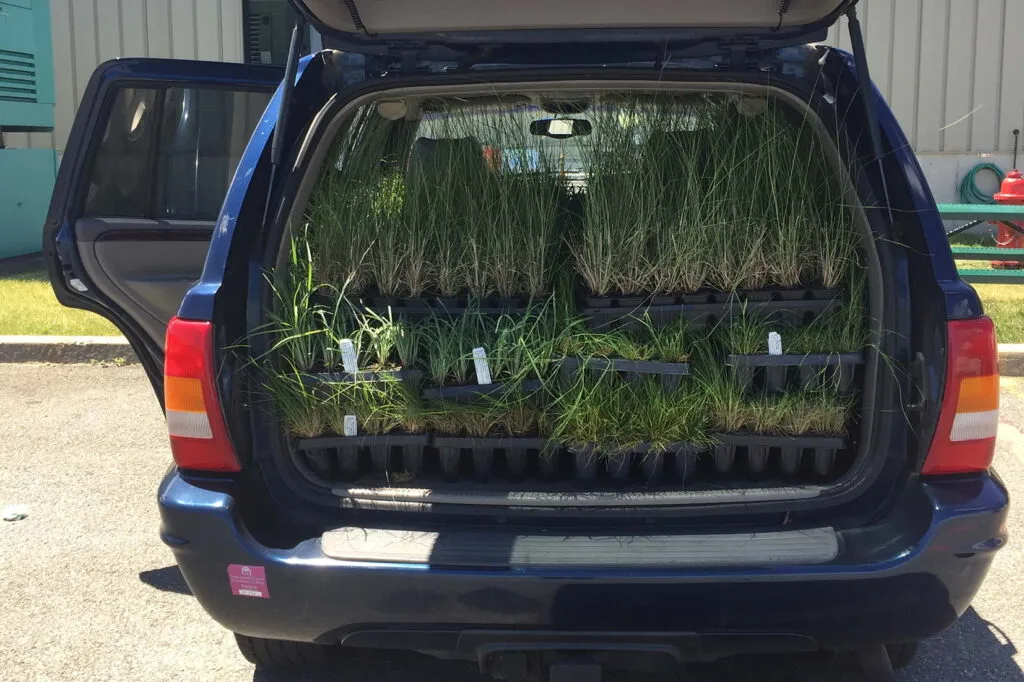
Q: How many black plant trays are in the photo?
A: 10